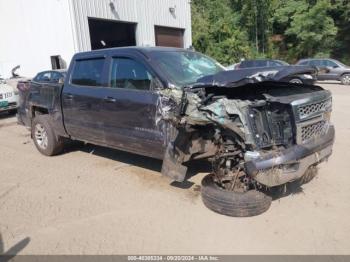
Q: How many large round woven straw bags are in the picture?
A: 0